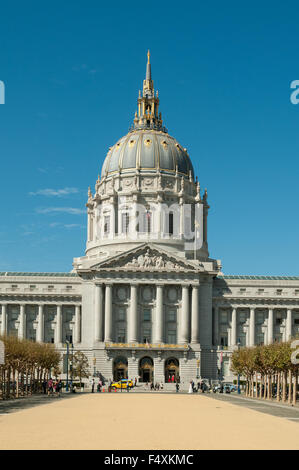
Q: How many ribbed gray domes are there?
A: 1